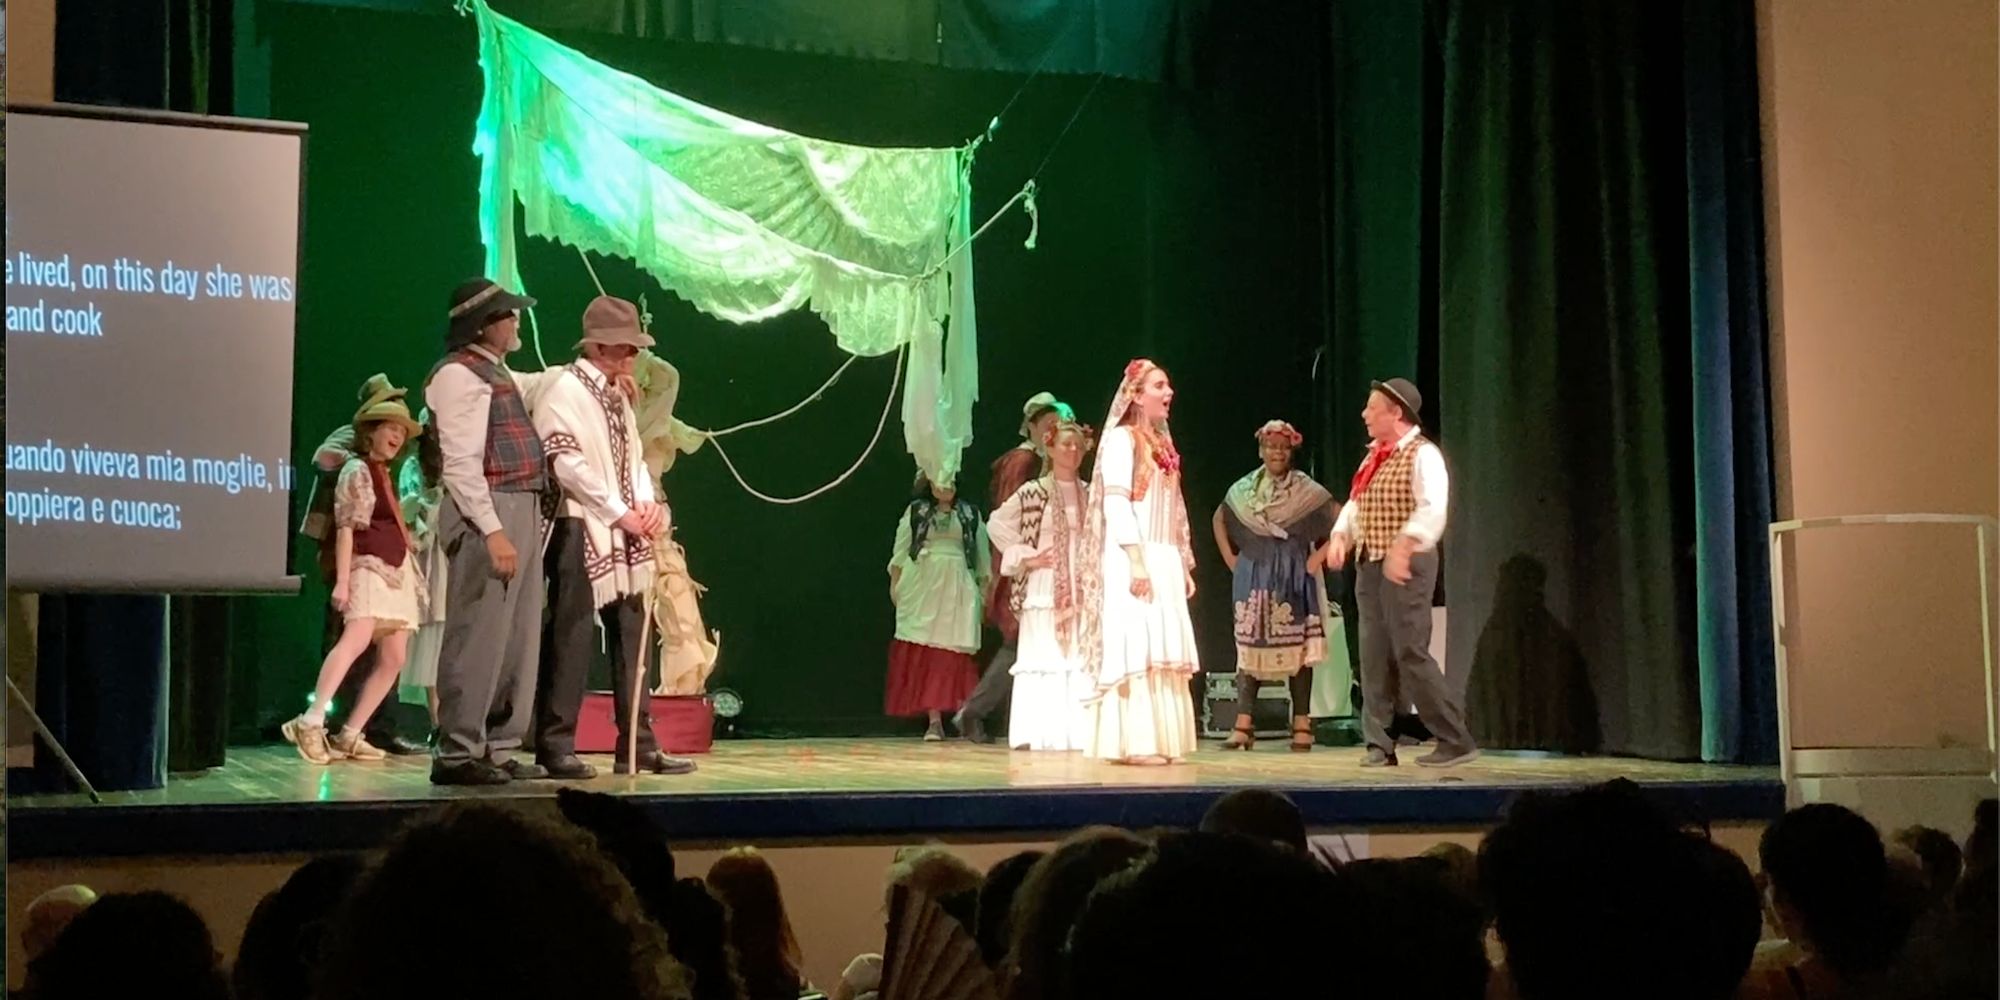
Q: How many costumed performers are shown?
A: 11